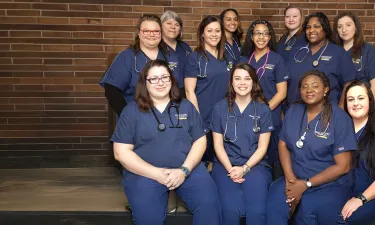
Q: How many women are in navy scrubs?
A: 12